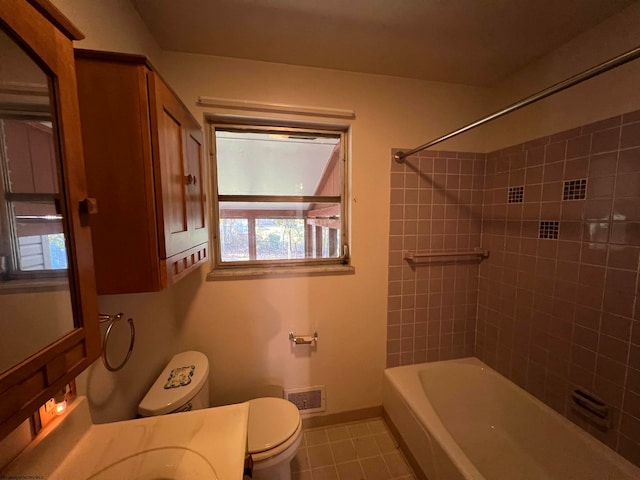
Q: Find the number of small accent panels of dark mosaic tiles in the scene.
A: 3